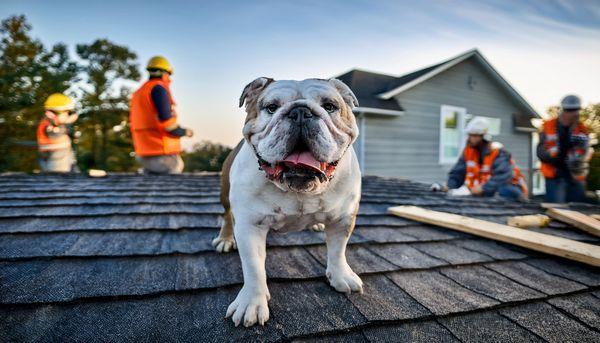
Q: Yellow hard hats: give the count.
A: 2